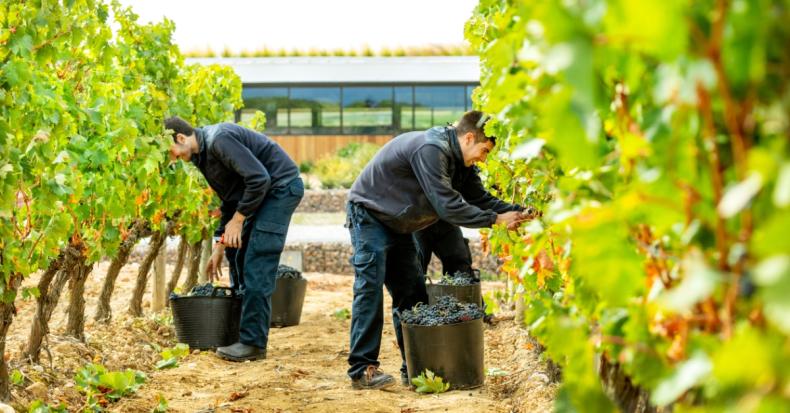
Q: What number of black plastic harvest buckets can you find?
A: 4